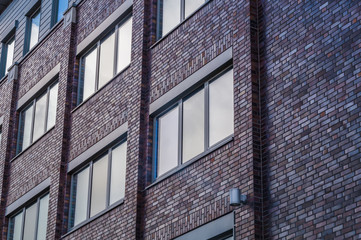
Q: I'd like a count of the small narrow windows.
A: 3